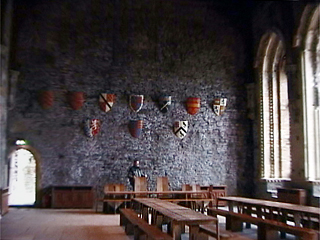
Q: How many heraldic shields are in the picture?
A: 10